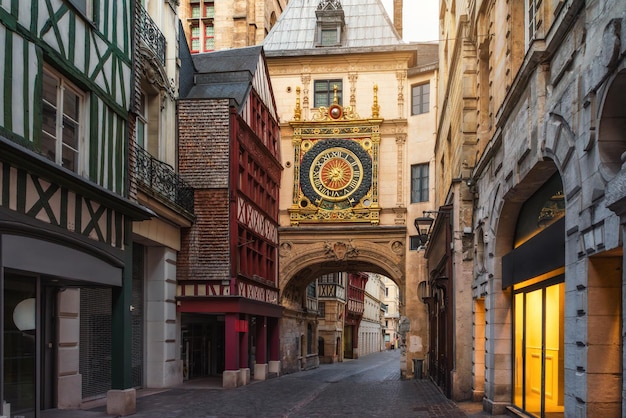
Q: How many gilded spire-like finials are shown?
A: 3